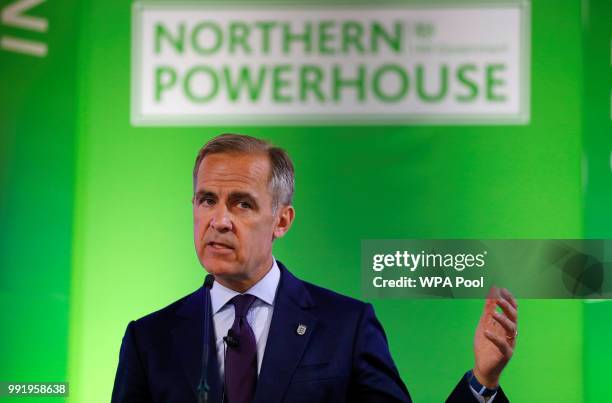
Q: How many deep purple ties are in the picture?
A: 1